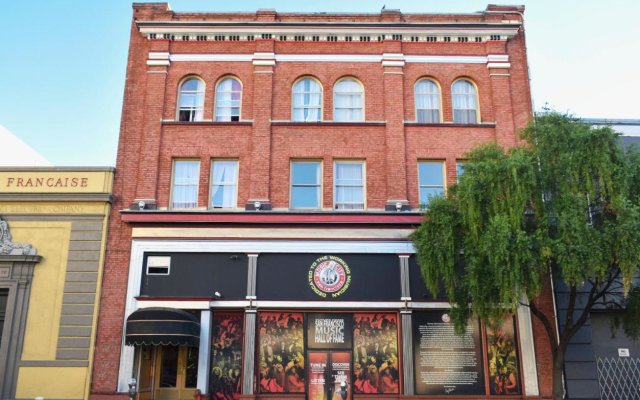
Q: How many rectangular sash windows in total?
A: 6